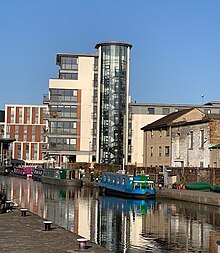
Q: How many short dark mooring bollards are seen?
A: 4